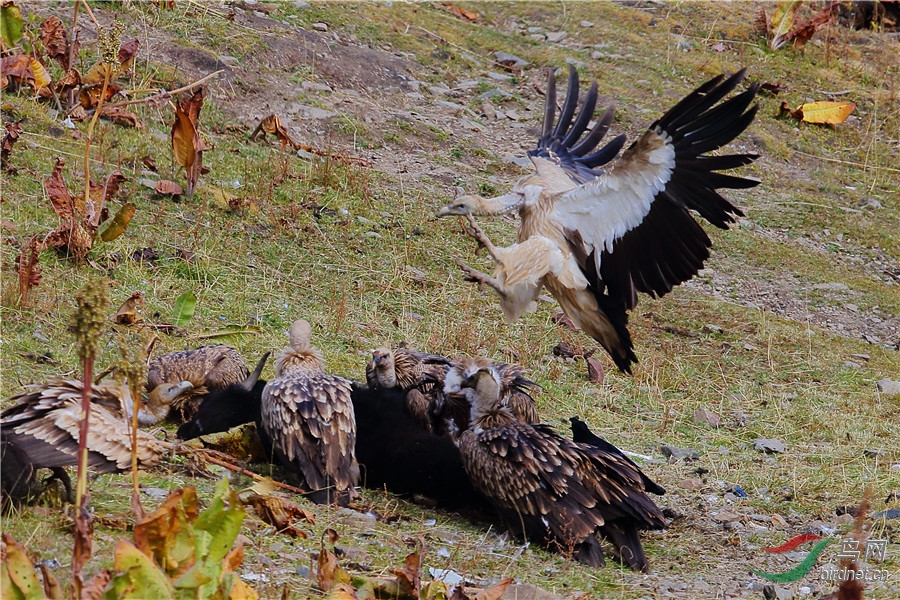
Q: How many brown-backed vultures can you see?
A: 6